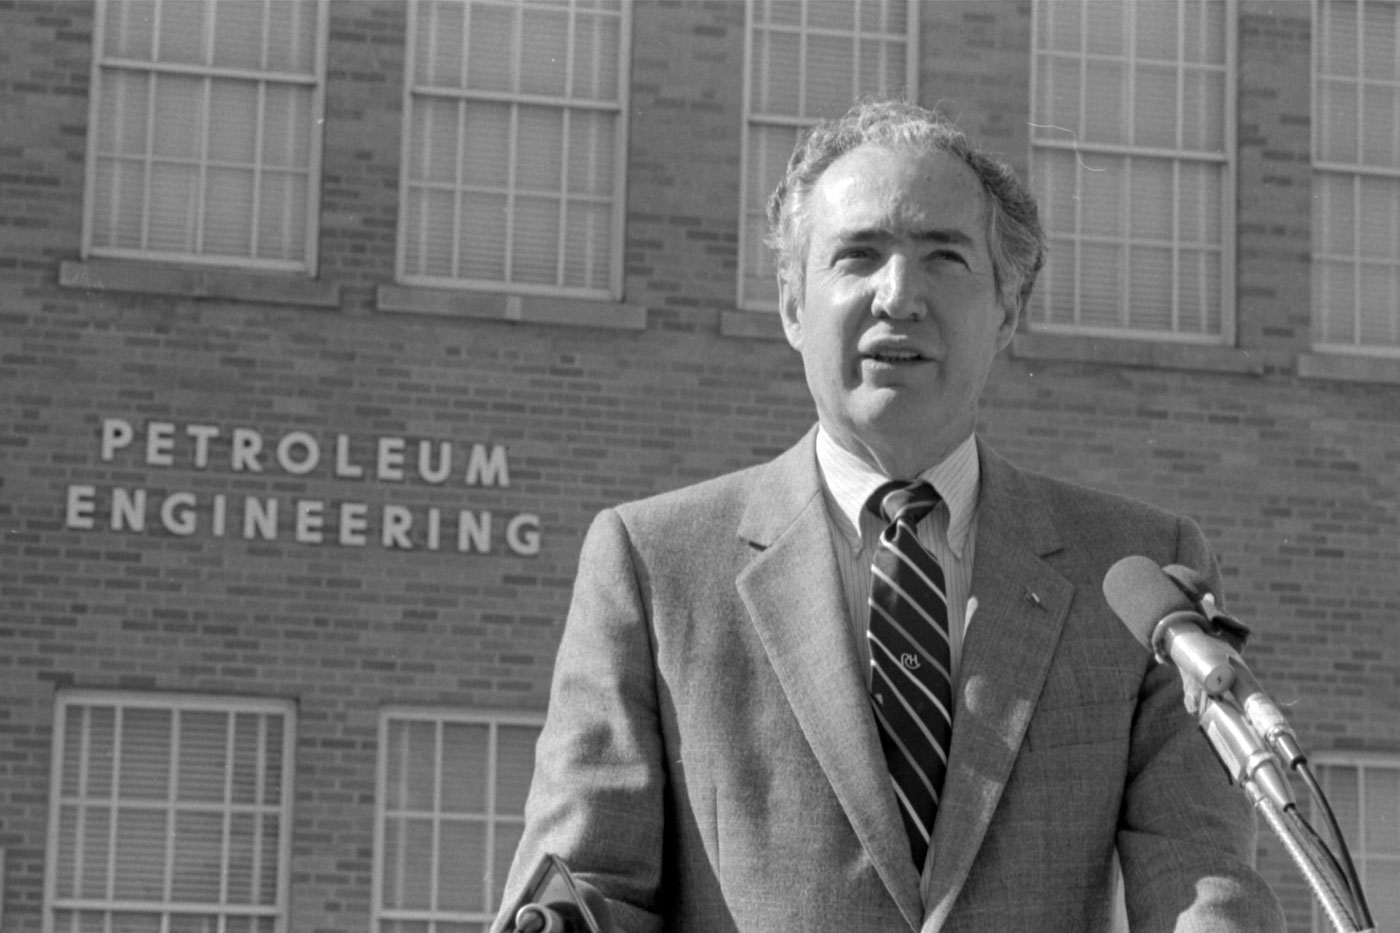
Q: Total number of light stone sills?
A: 5